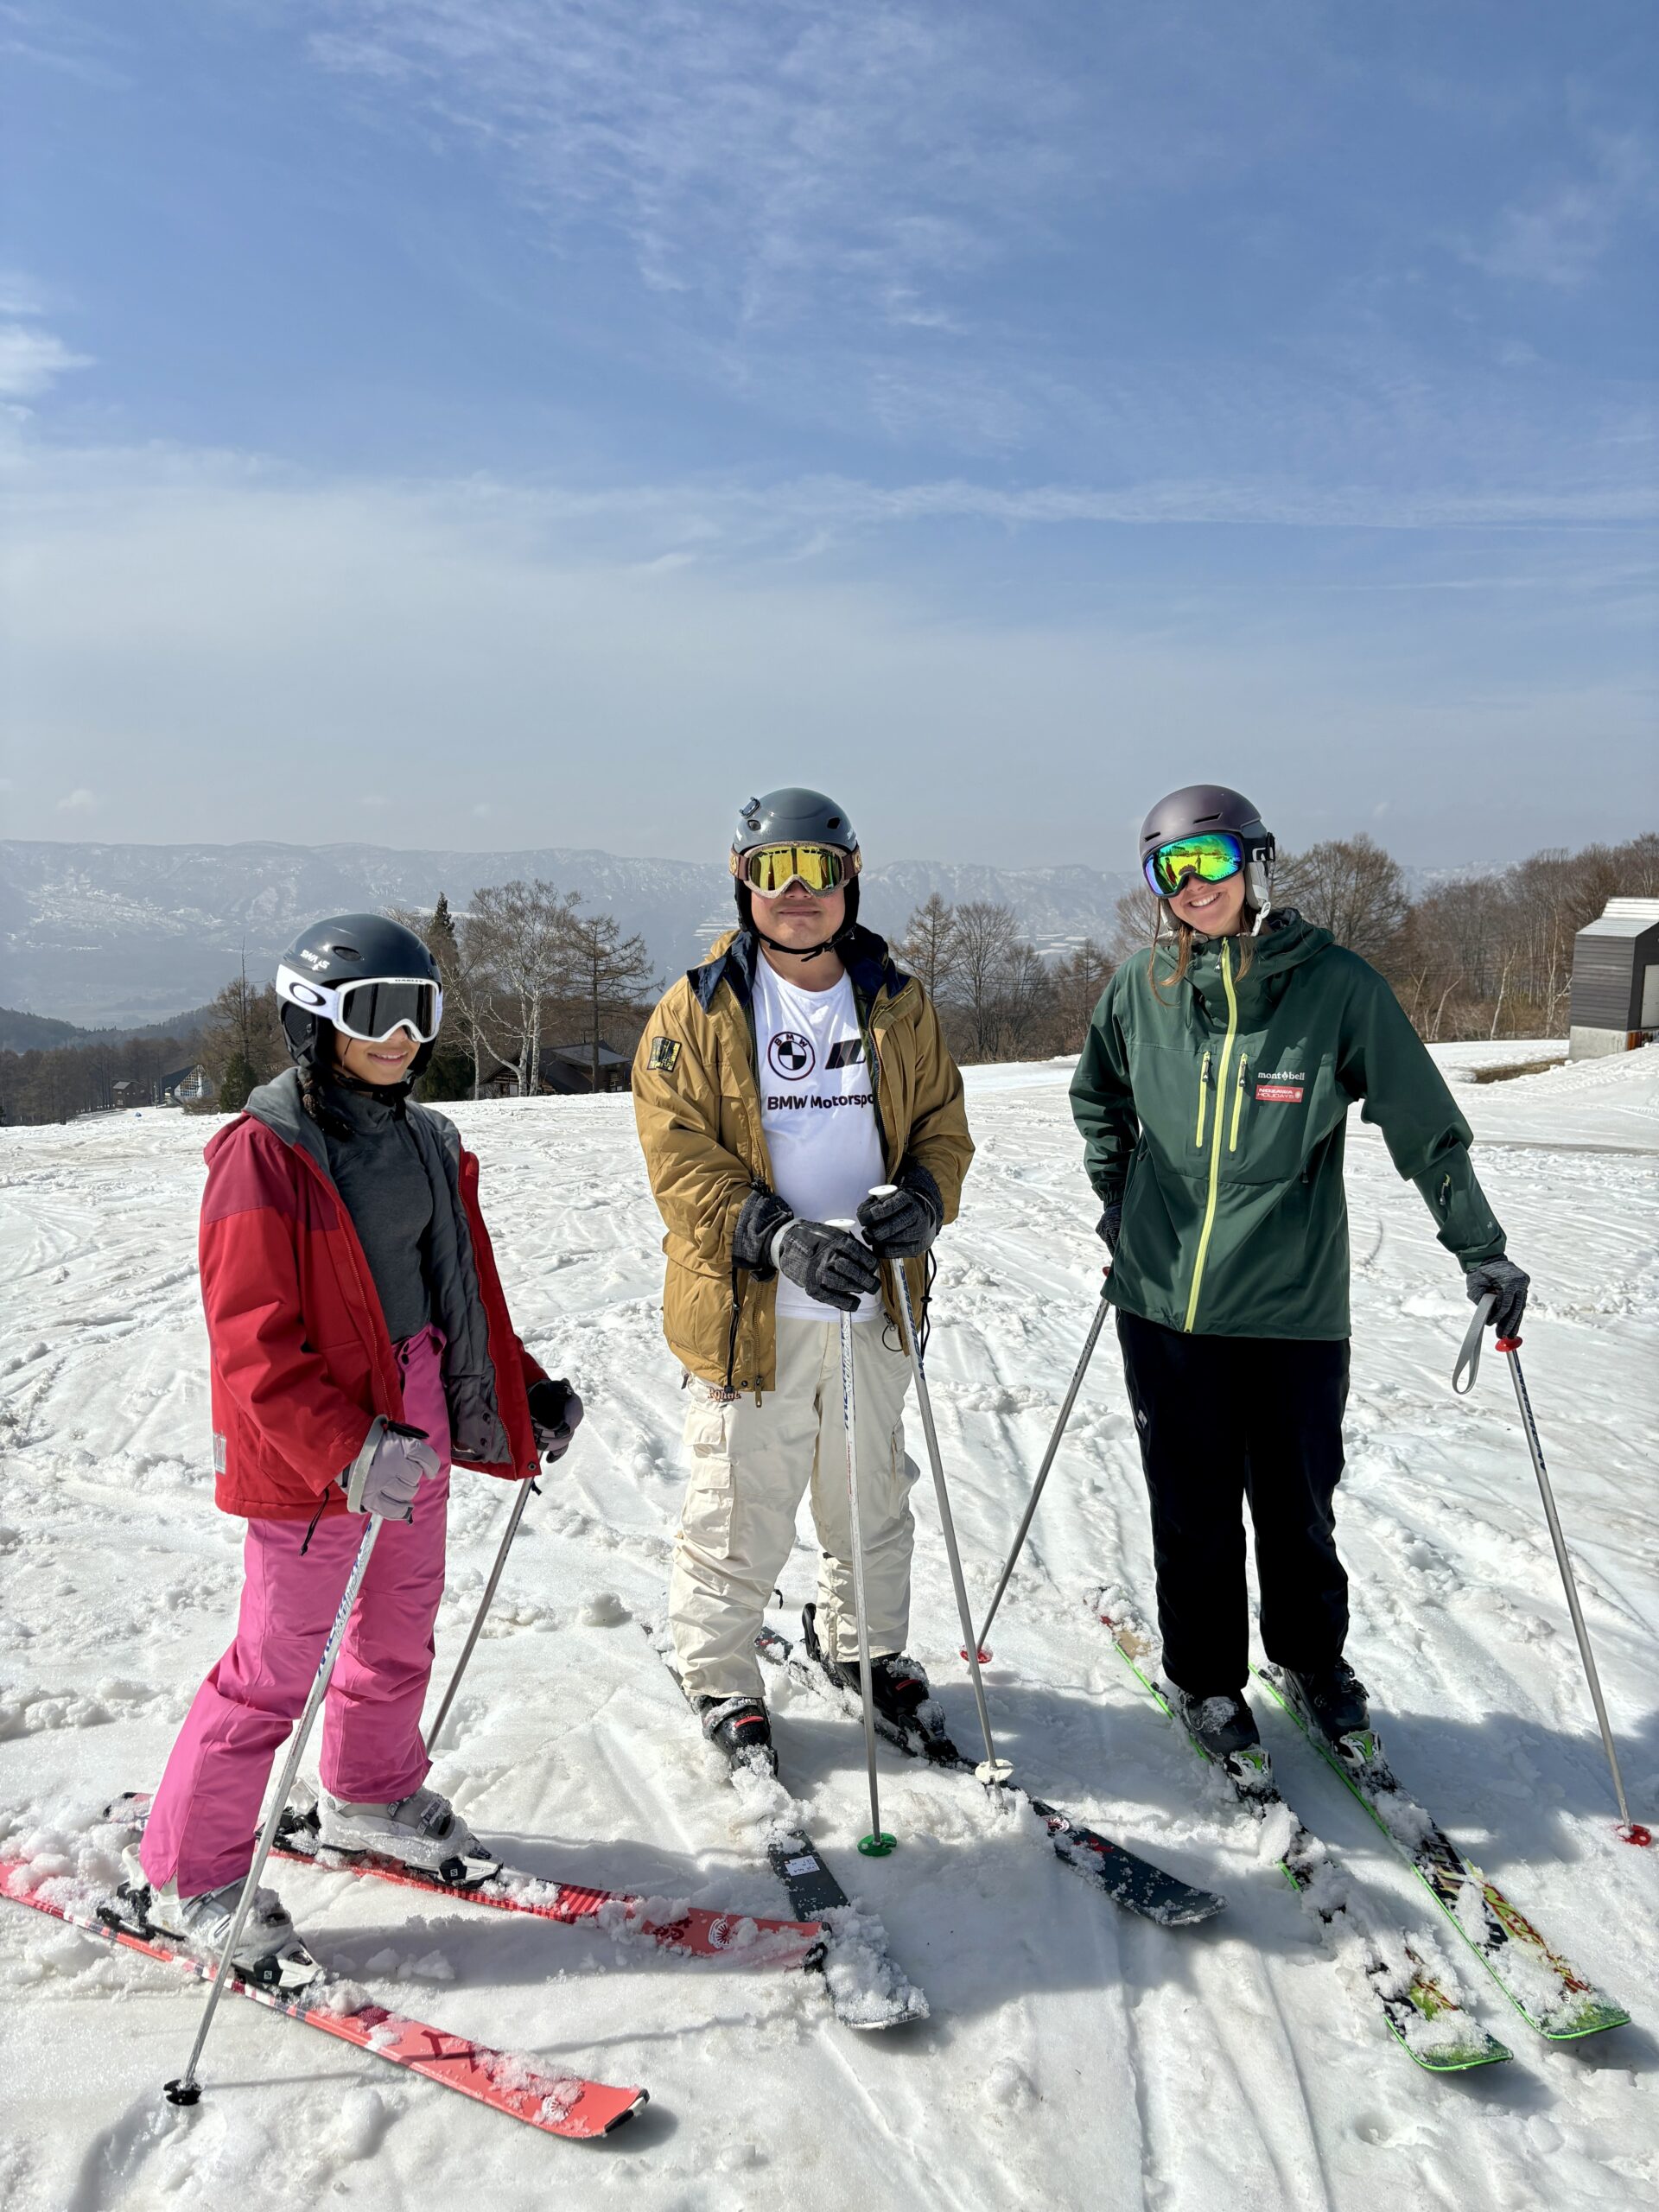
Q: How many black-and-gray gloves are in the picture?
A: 4